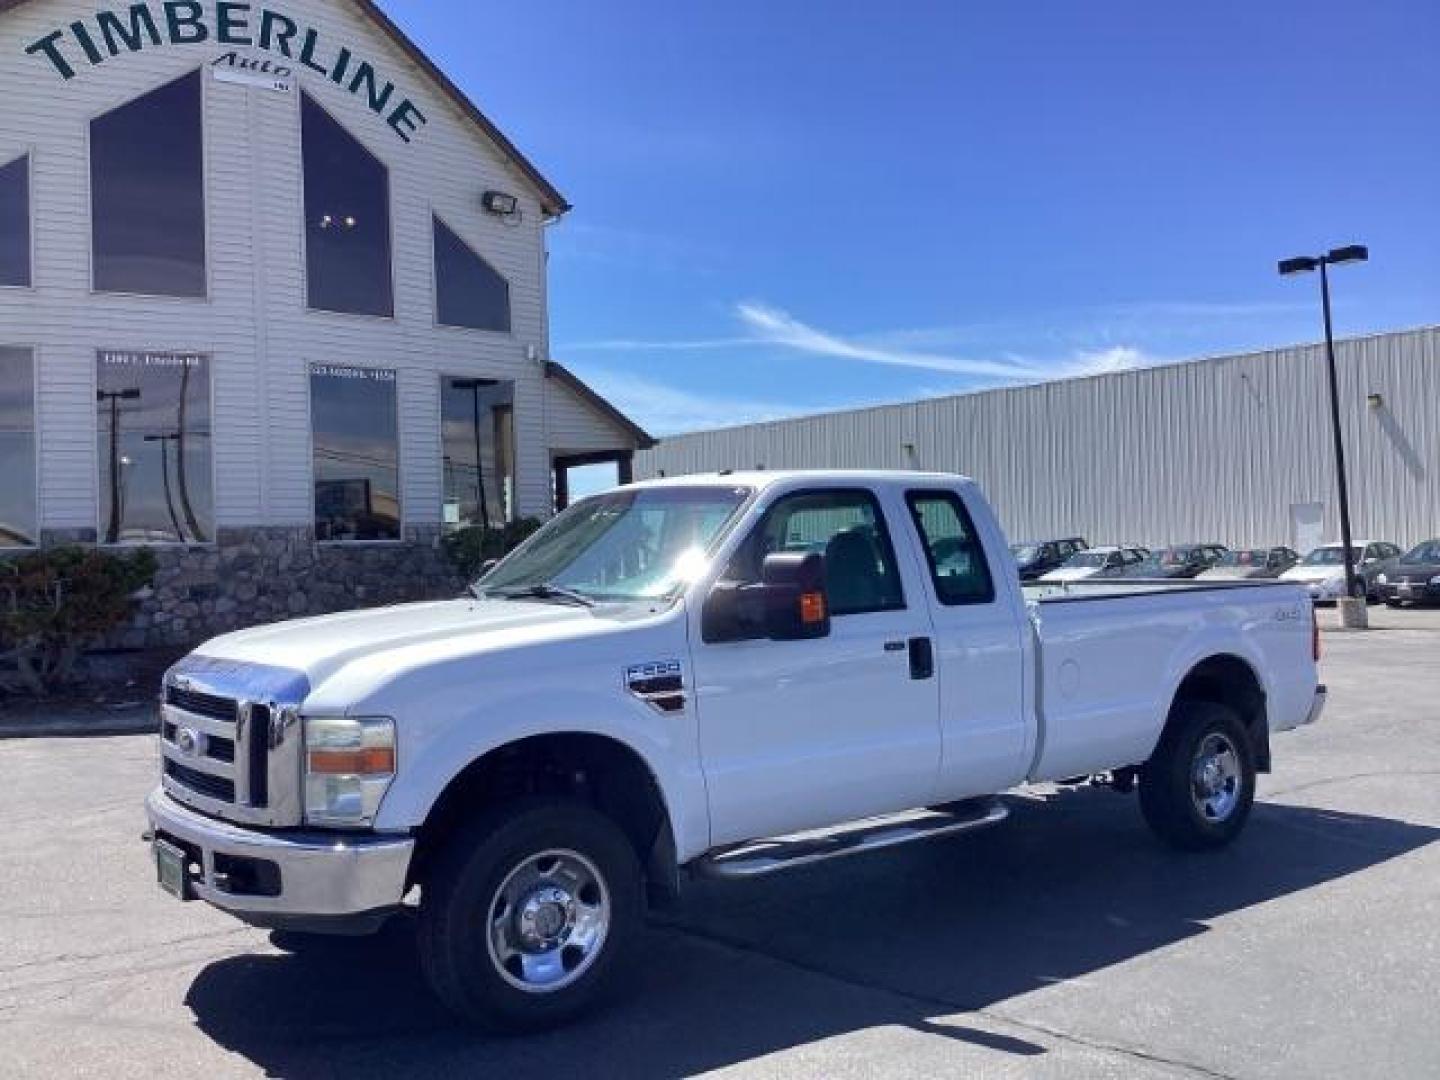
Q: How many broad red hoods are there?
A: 0